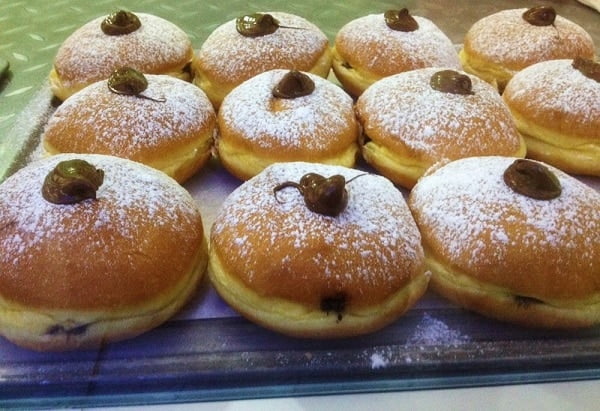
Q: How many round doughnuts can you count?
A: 11